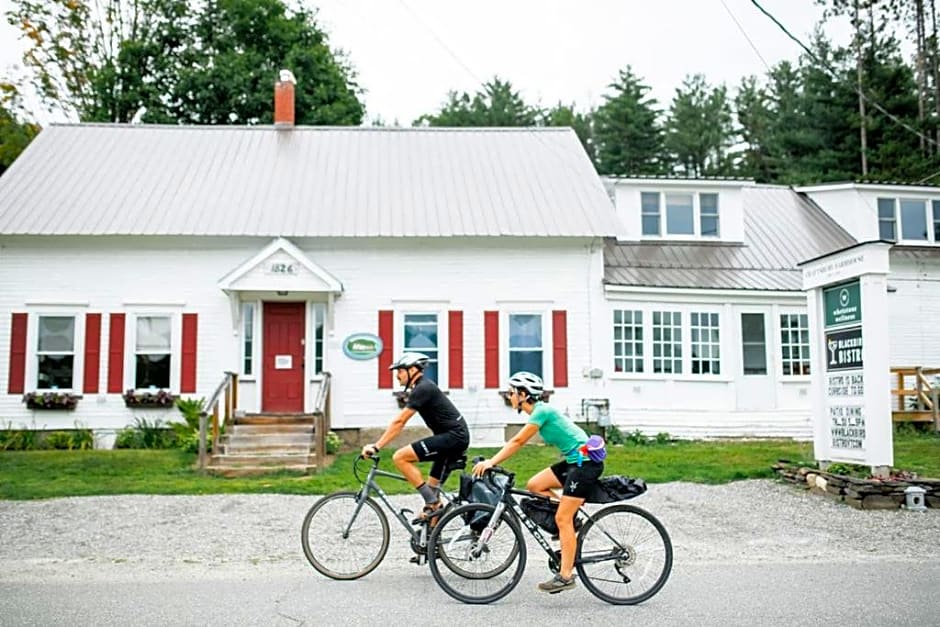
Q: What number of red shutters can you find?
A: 8